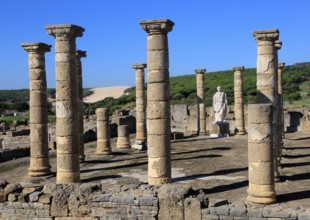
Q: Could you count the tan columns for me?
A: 13